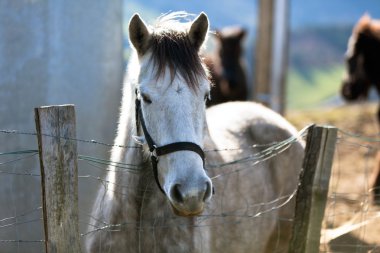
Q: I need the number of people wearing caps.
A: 0